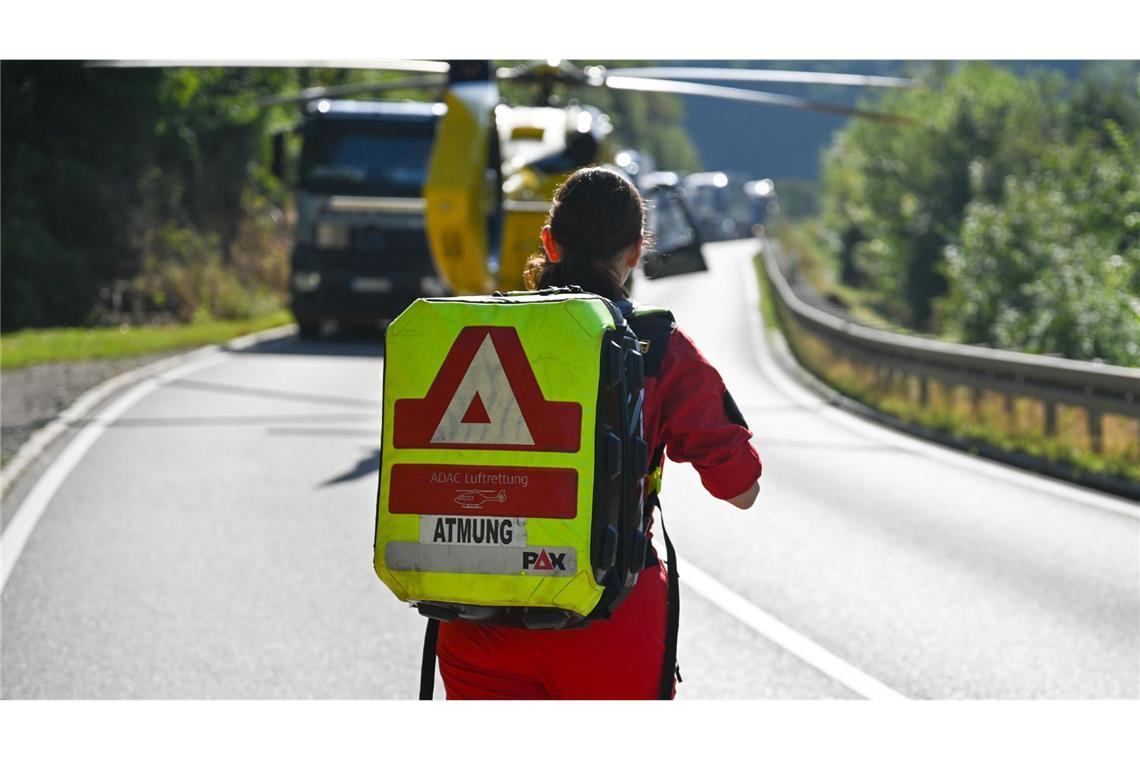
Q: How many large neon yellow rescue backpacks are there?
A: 1